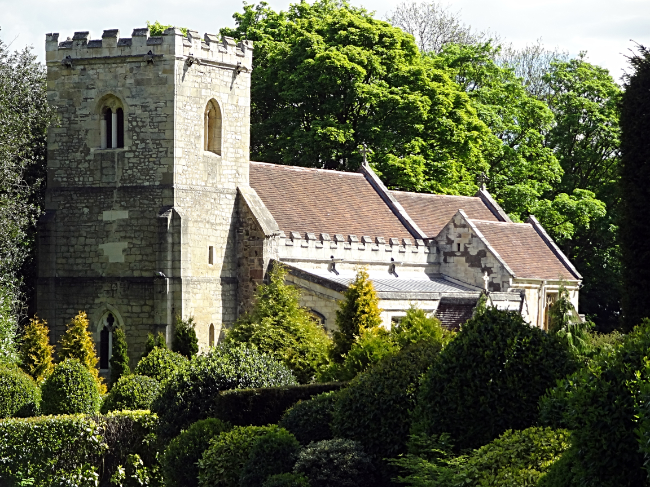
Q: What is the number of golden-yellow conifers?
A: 3